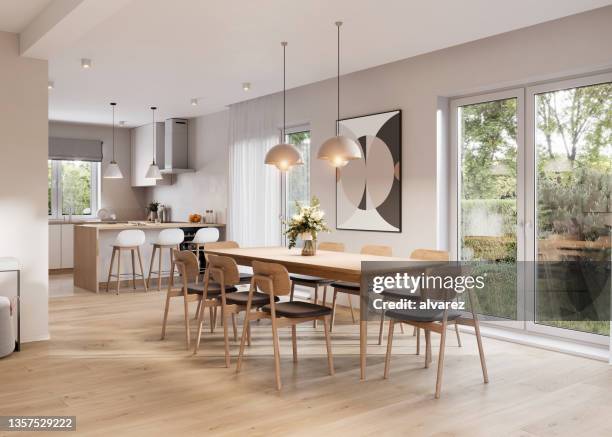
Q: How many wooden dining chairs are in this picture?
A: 8